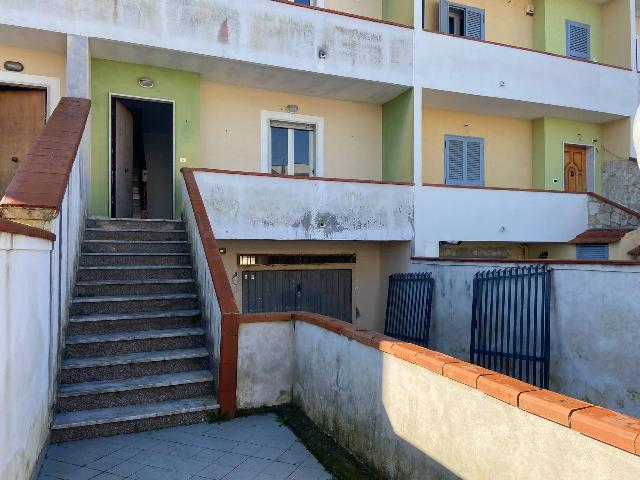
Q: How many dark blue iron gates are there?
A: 2